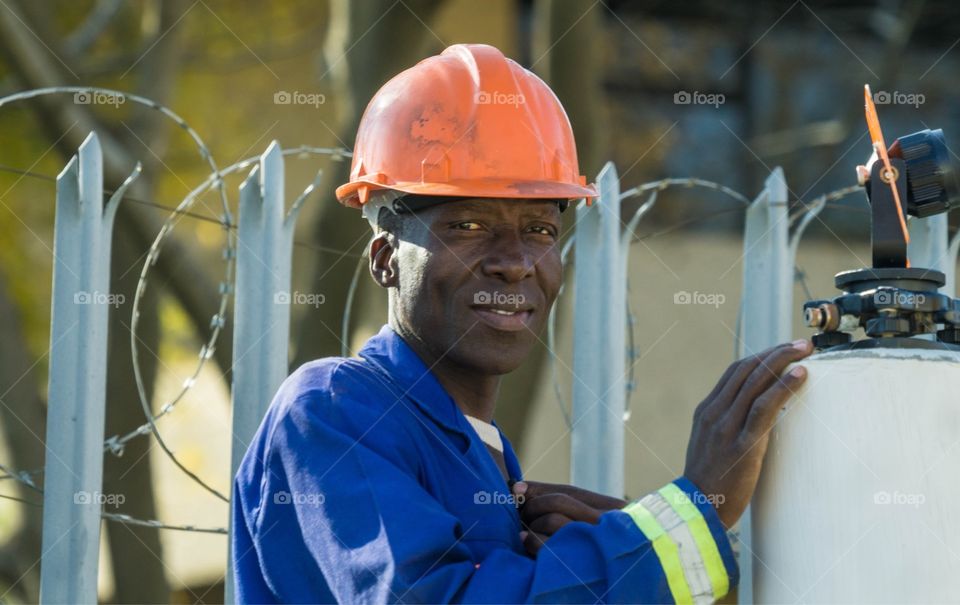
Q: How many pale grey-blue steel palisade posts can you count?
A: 5